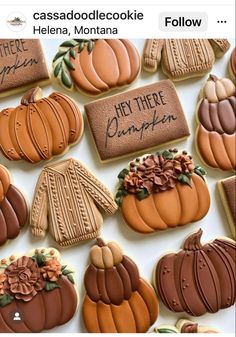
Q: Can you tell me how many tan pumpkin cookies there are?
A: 2